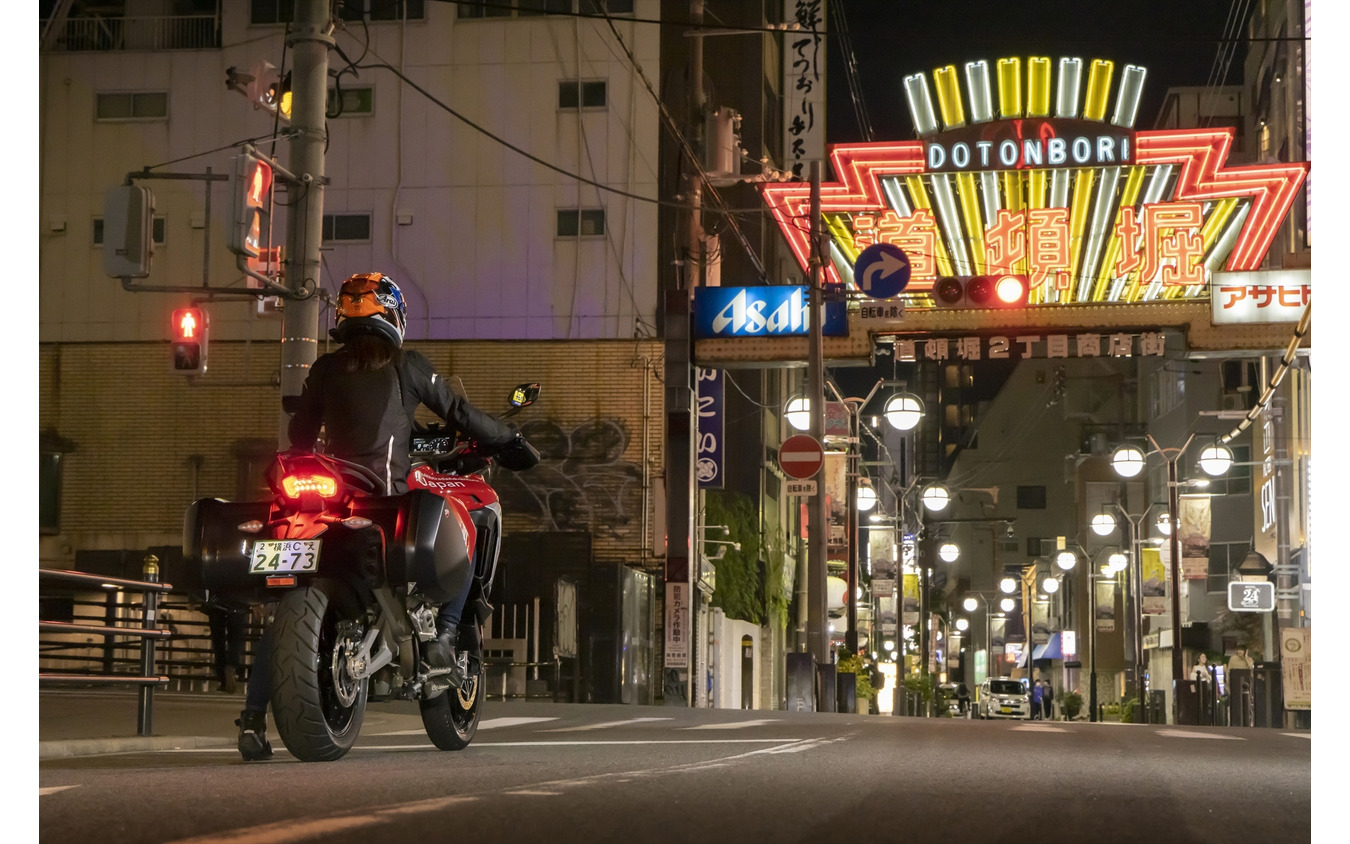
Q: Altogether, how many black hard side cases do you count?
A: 2